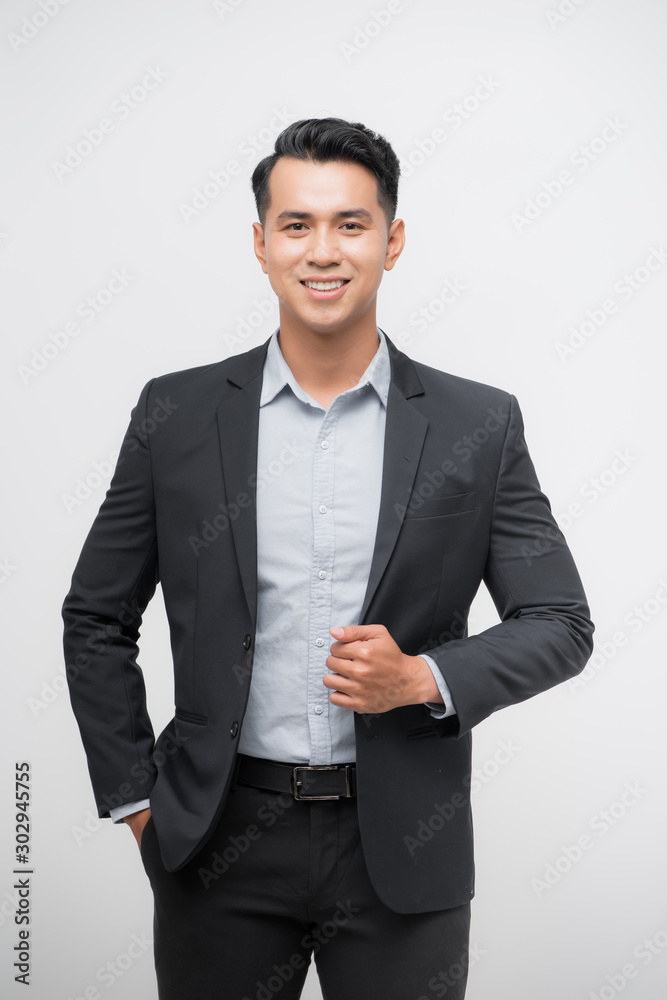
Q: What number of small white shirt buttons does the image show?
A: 5